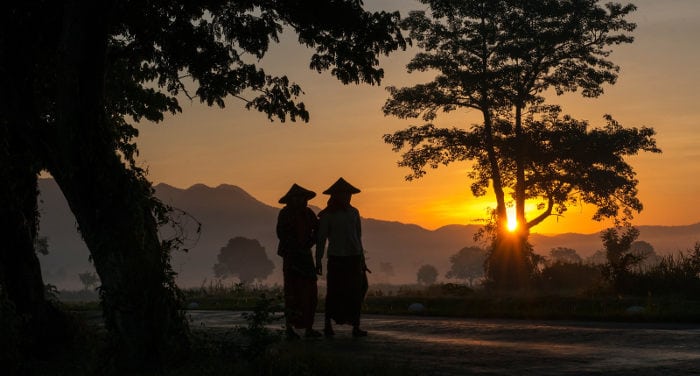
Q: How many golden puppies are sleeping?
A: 0